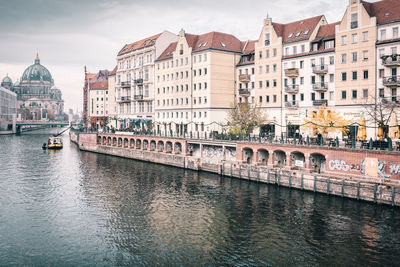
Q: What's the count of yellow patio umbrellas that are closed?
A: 3